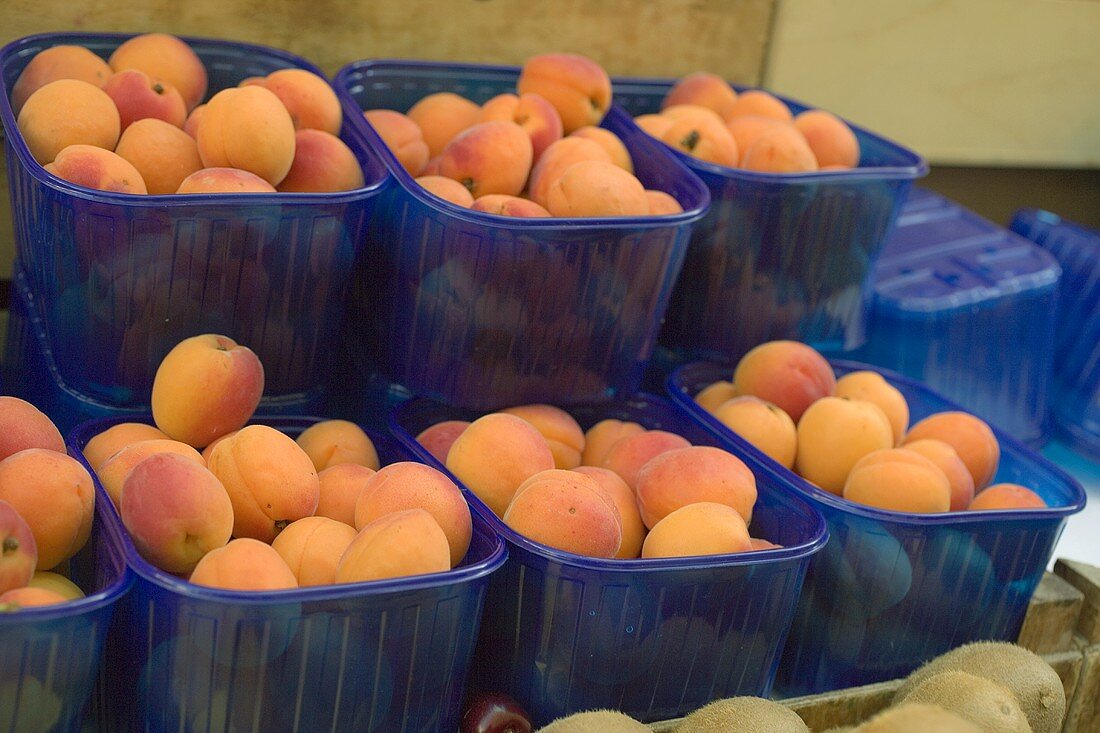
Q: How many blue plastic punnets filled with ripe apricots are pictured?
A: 7